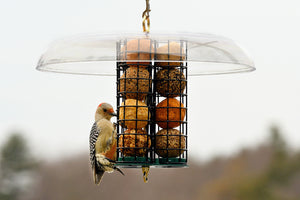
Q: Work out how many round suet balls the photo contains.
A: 8